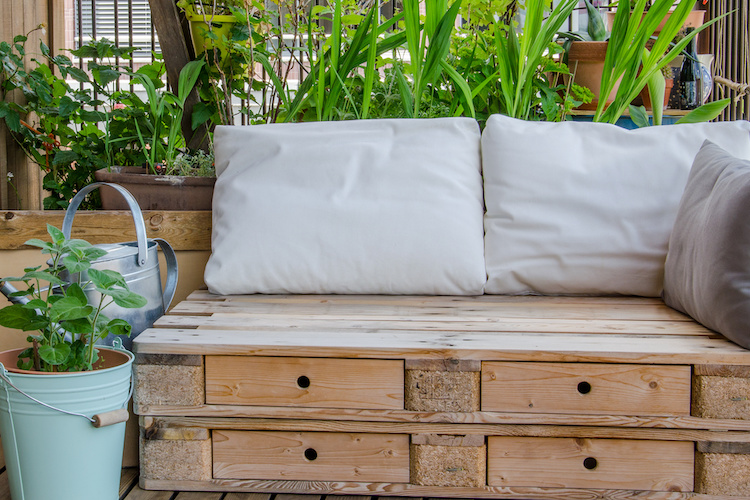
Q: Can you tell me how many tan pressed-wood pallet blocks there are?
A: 6